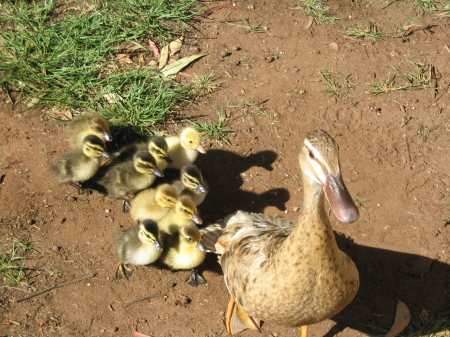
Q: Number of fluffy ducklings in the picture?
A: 10